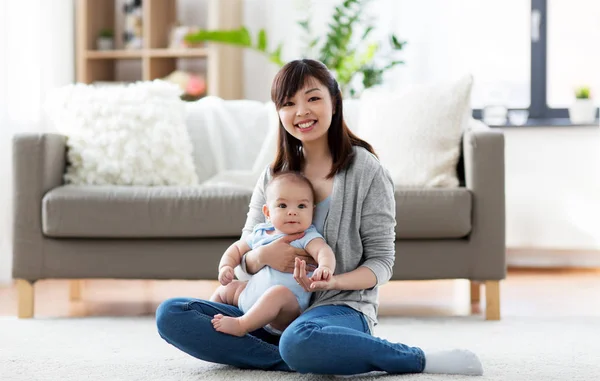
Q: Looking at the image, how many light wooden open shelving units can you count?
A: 1